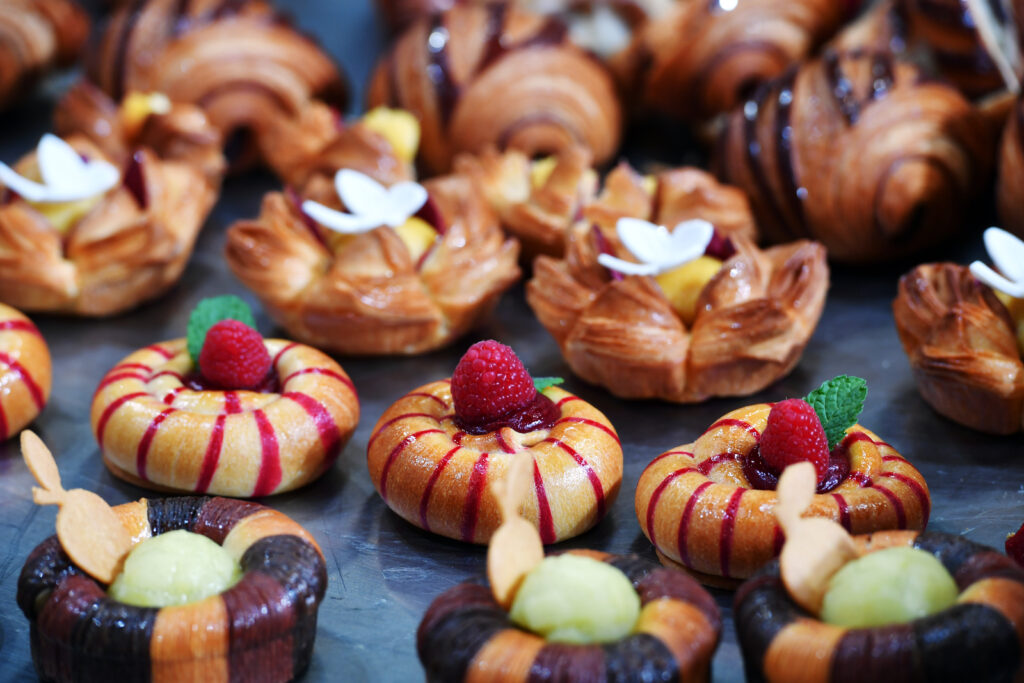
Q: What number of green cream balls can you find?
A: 3